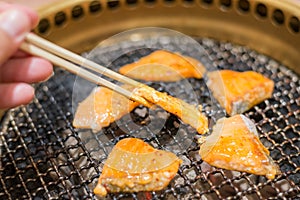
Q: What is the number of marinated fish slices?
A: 6